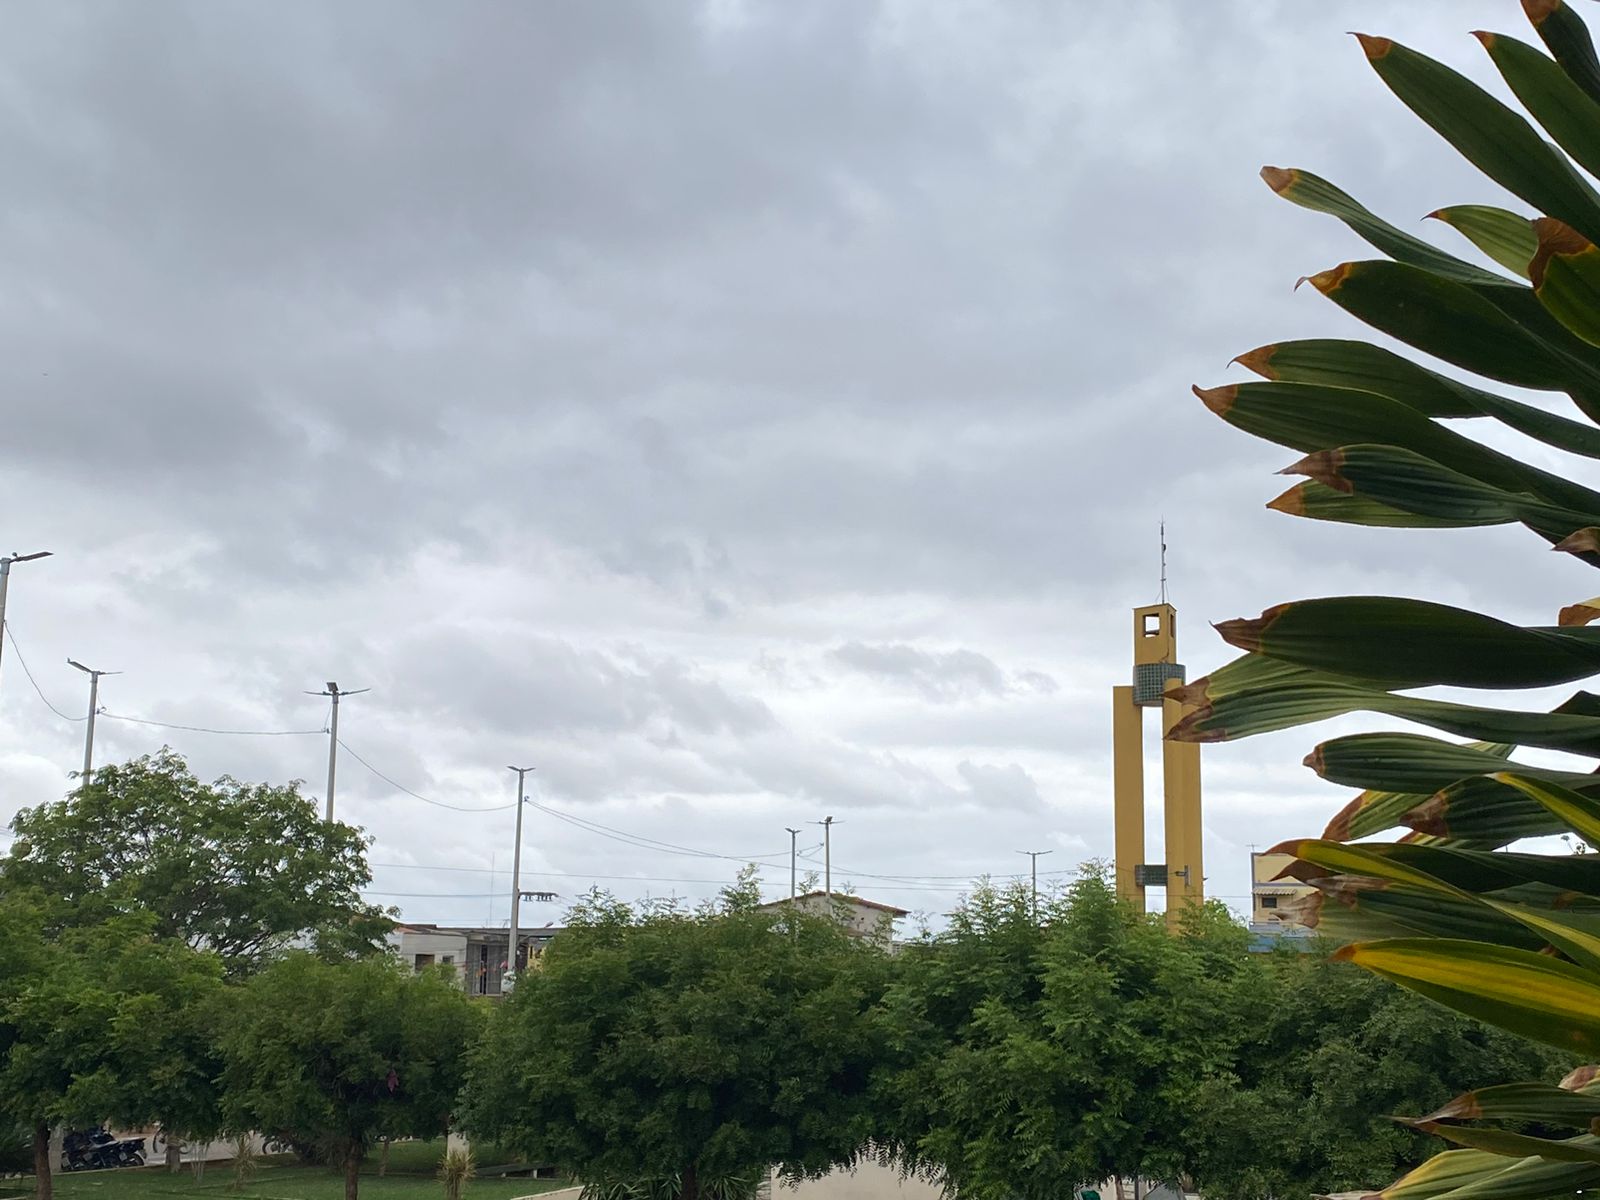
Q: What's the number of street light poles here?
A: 7